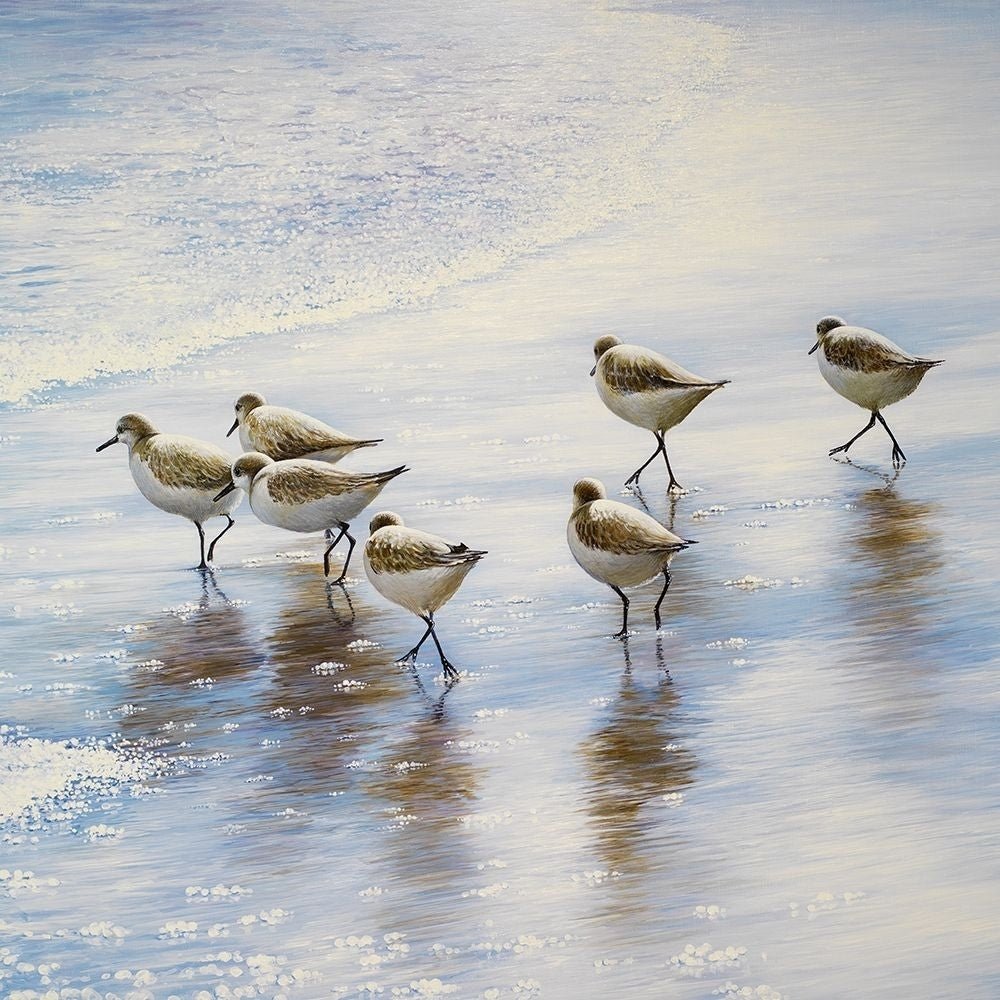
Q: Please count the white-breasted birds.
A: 7